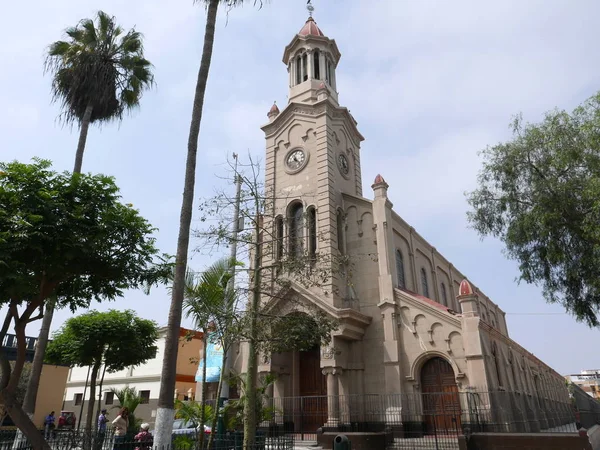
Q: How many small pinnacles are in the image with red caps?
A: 4